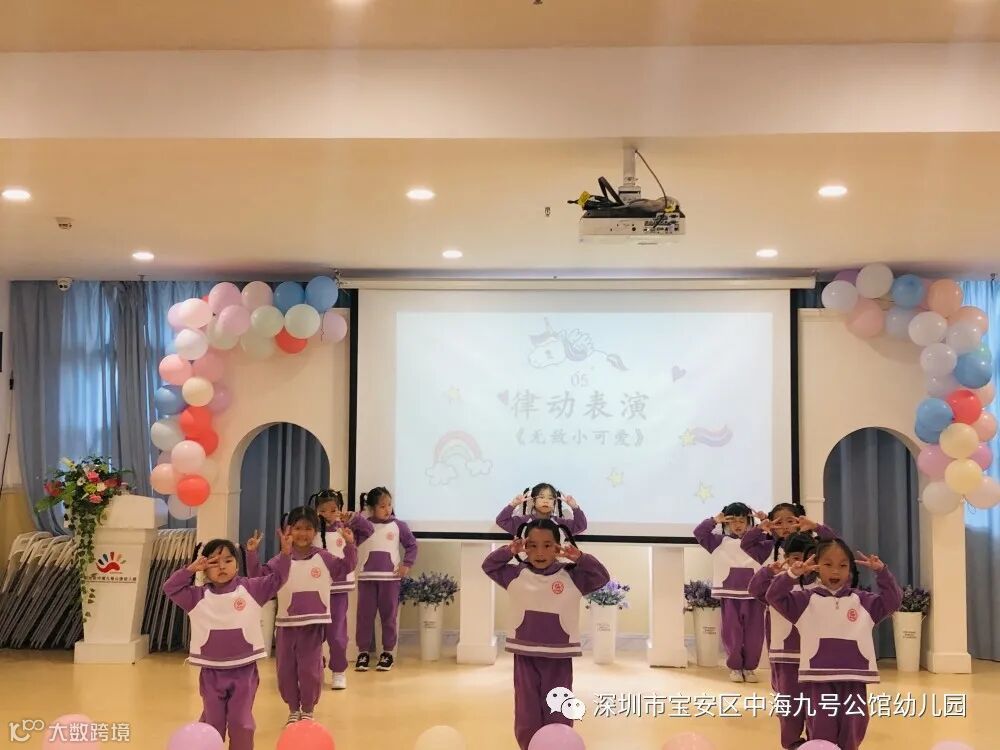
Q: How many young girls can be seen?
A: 10